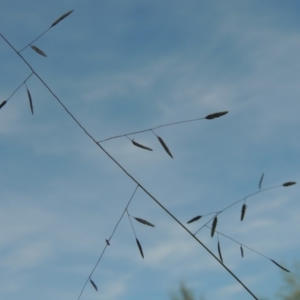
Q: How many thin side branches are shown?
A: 5